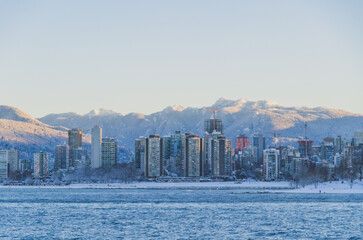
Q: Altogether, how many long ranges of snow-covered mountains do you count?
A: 1